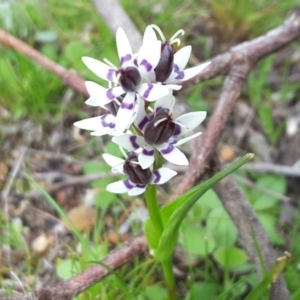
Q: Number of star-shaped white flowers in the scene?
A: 5